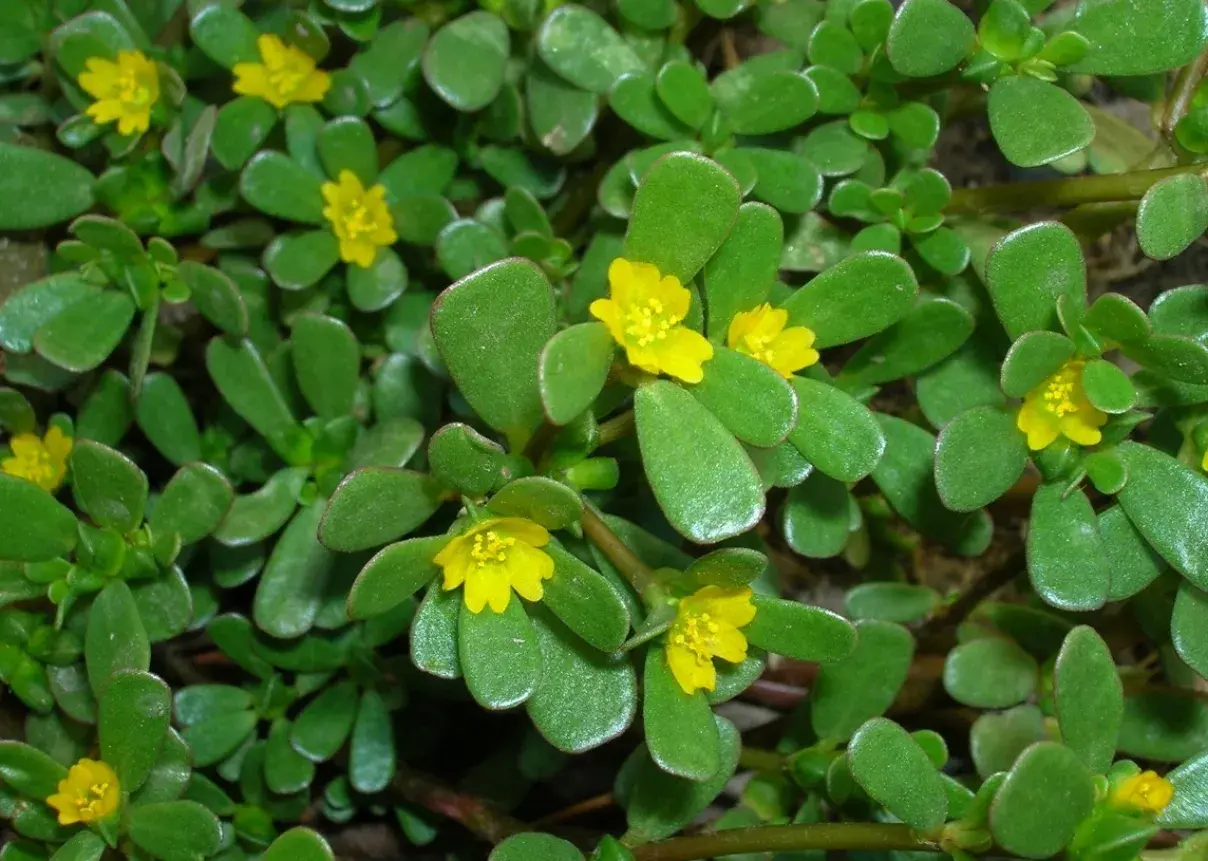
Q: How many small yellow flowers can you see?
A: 11